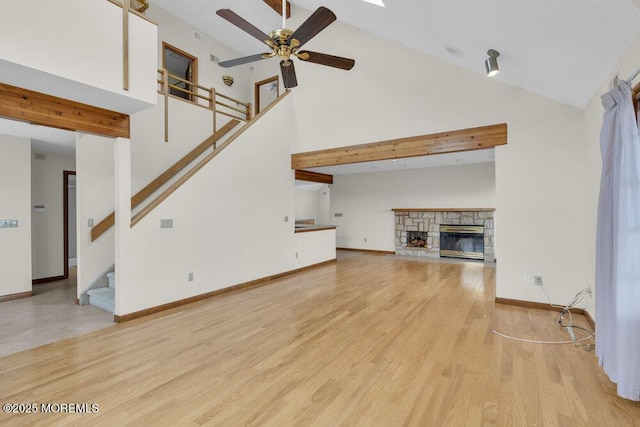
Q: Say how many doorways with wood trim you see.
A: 3